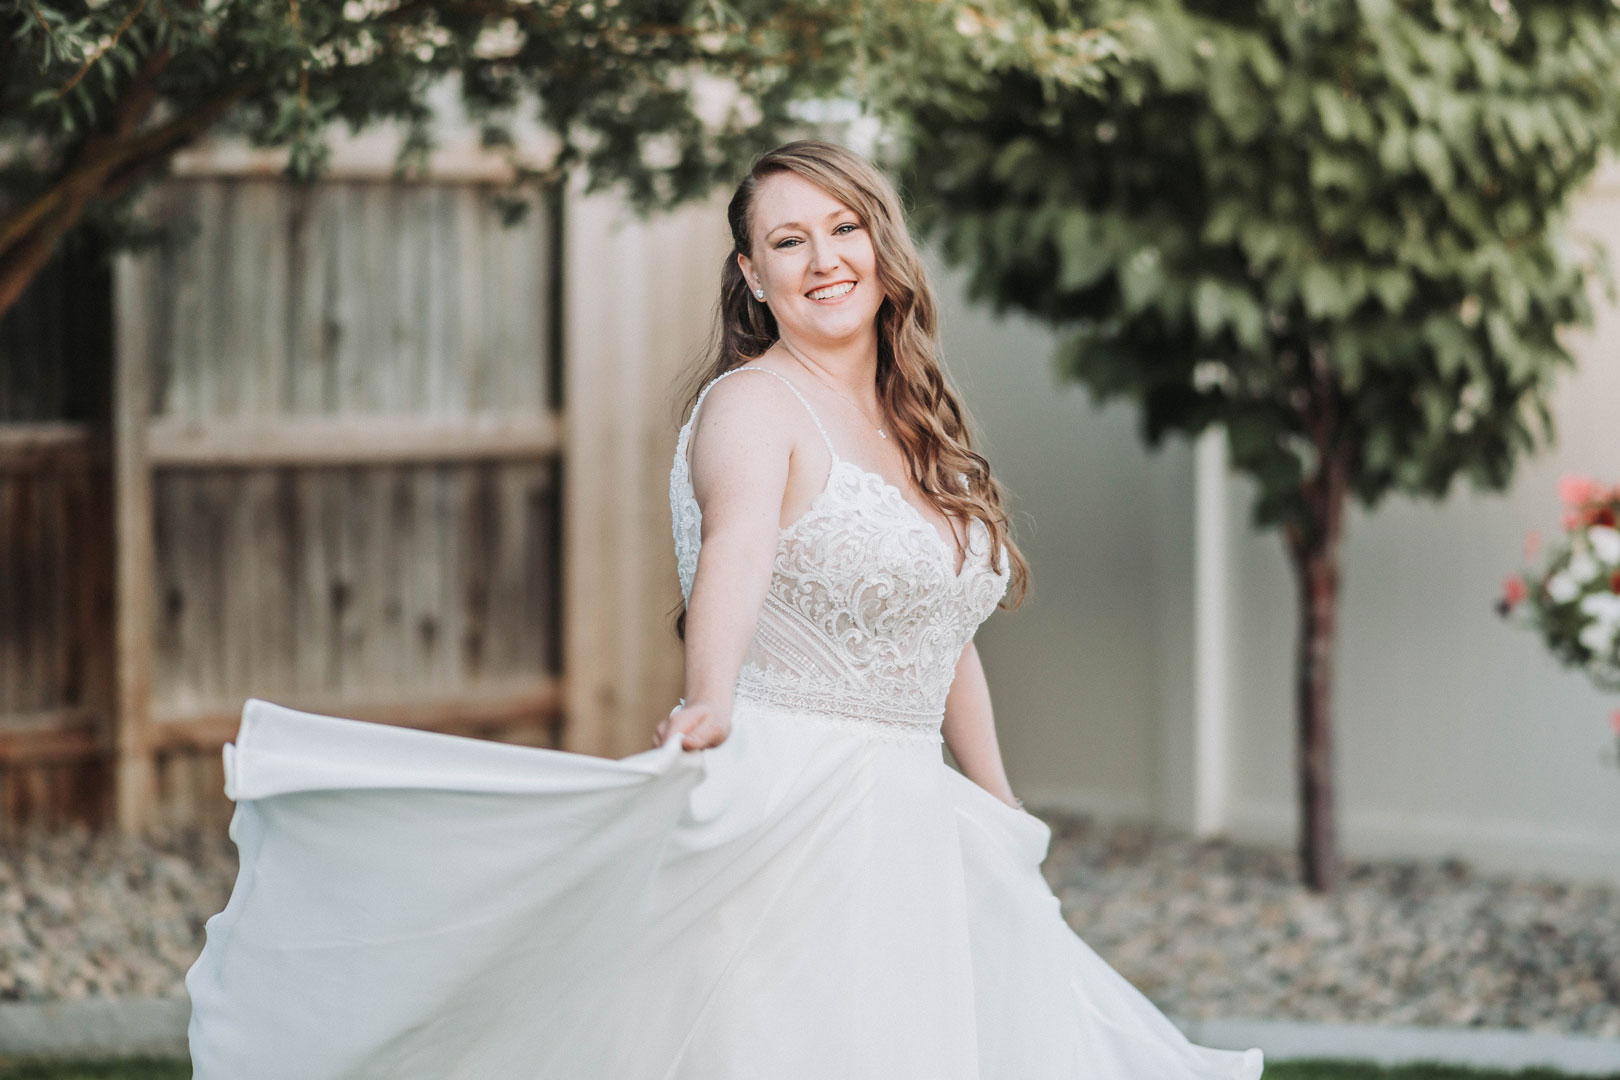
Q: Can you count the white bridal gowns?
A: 1